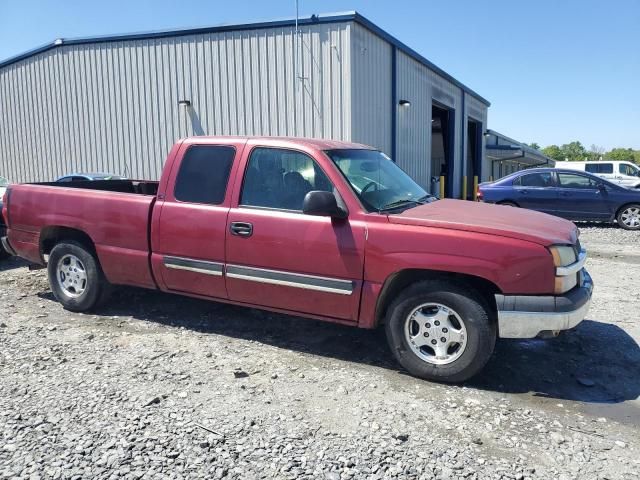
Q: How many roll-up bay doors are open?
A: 2